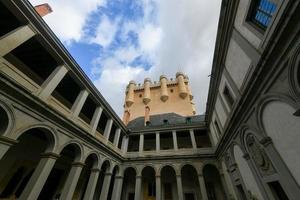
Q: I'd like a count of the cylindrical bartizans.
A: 4